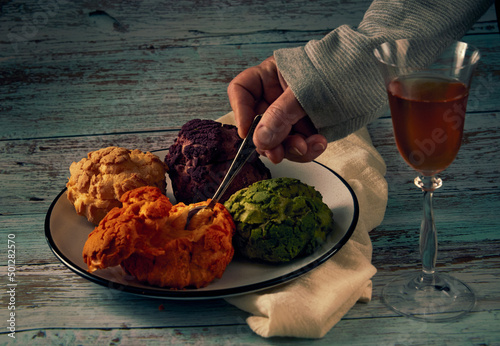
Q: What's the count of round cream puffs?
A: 4